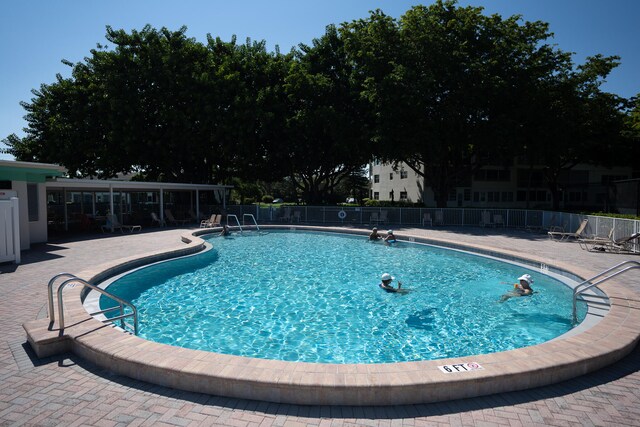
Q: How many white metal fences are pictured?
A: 1